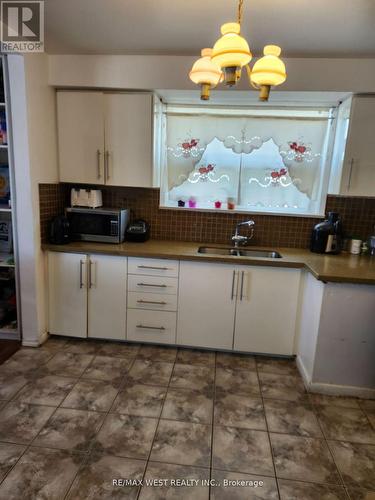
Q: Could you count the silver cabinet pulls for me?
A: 11